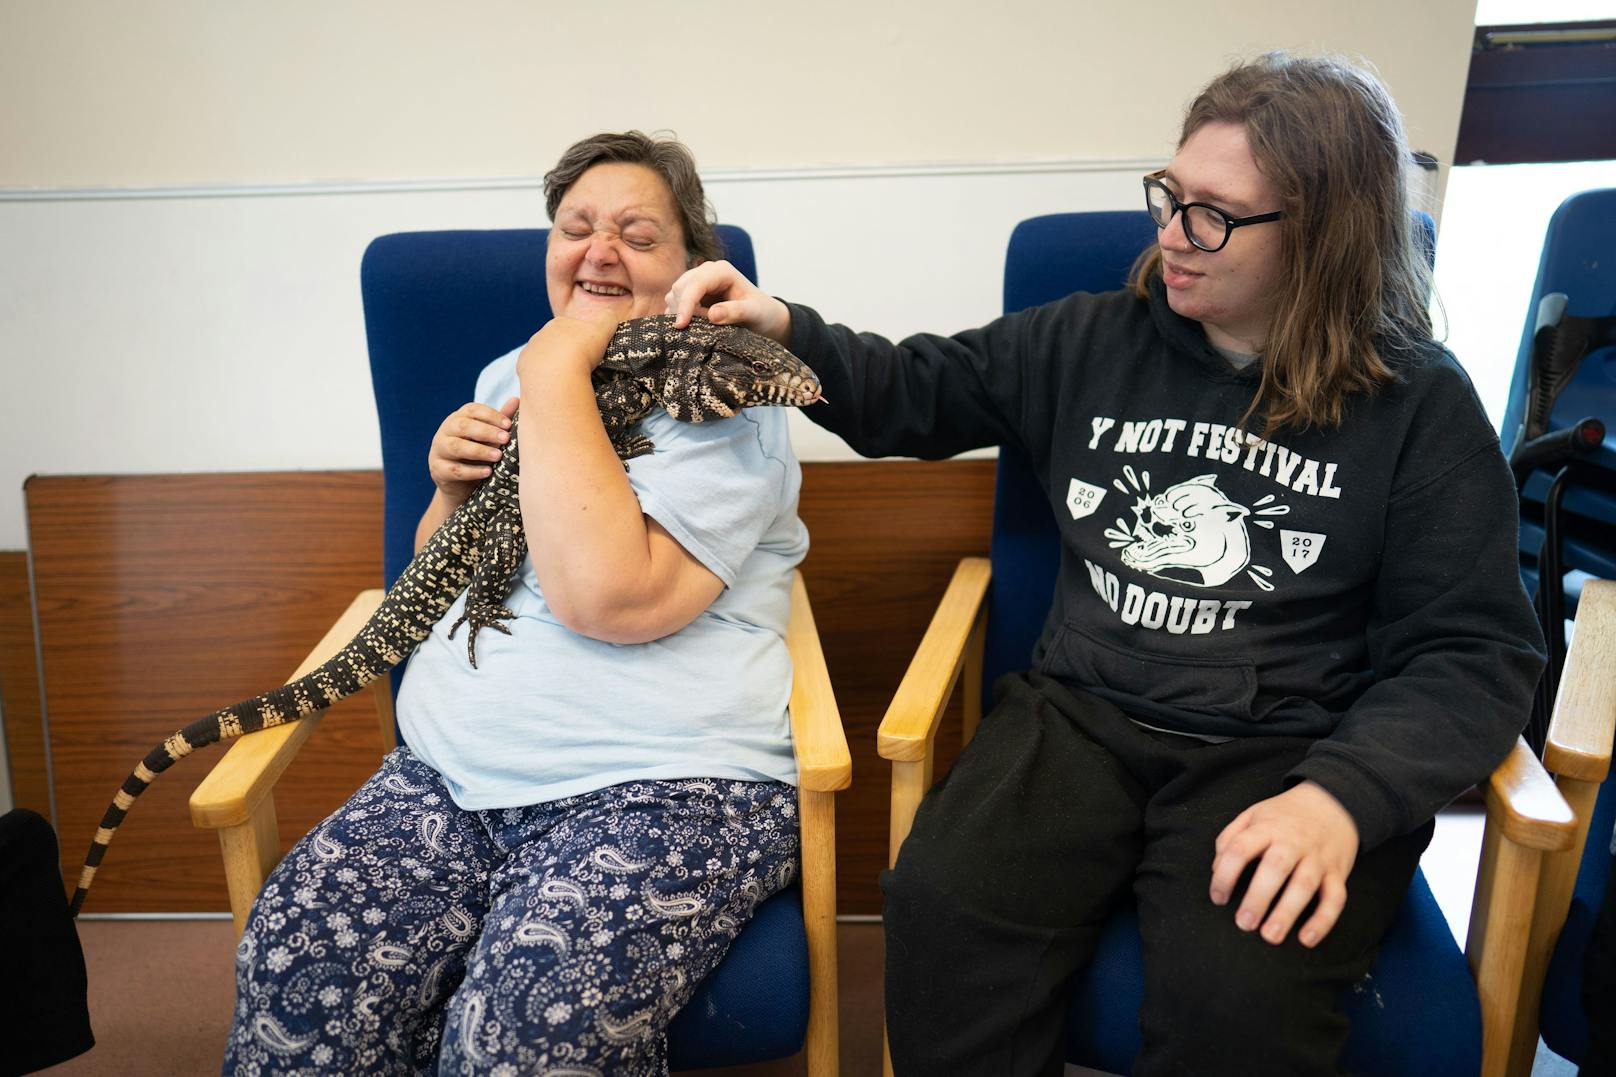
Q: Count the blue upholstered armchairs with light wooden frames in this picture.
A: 3